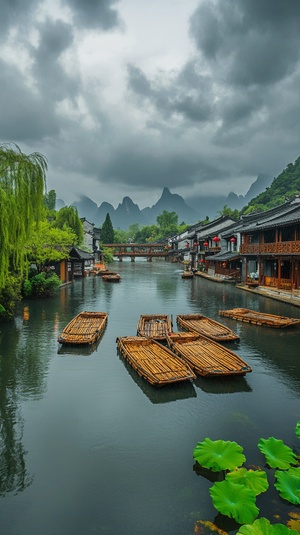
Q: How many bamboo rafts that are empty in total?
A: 6